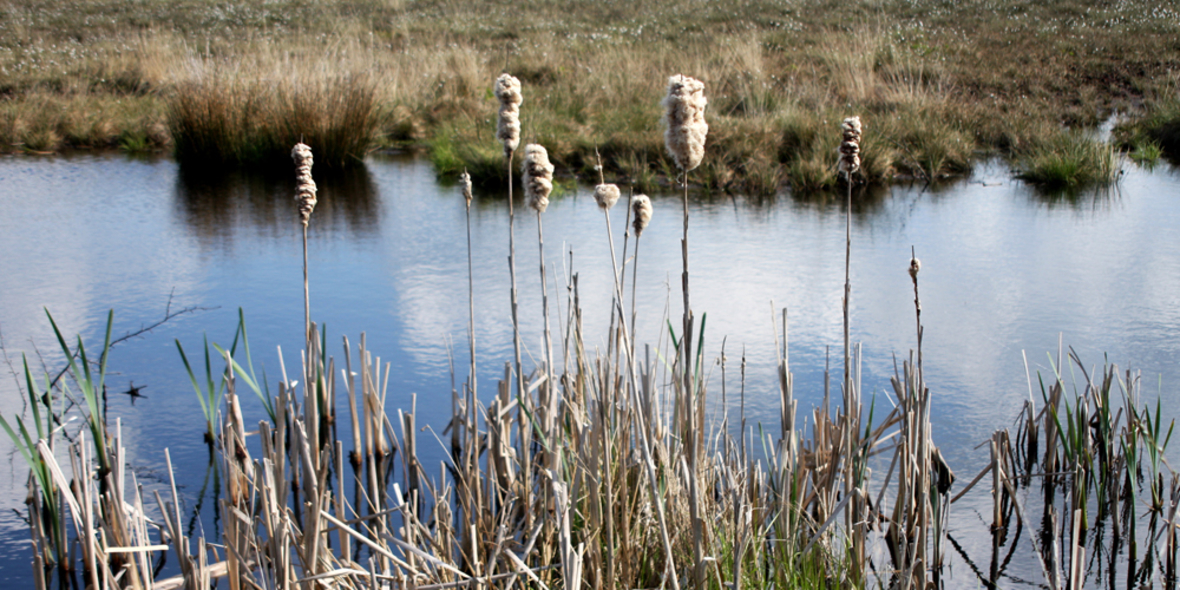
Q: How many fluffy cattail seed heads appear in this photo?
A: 9